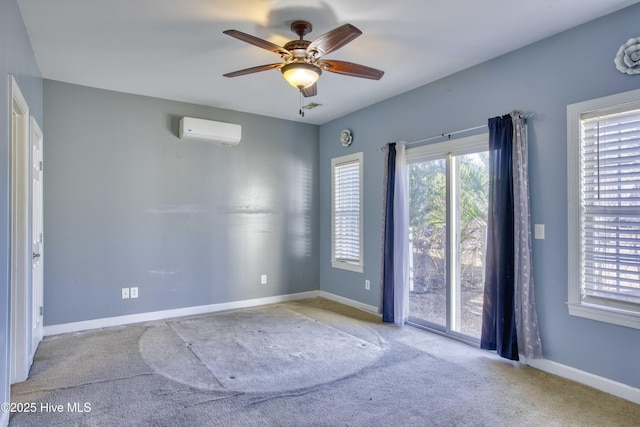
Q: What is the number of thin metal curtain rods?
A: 1